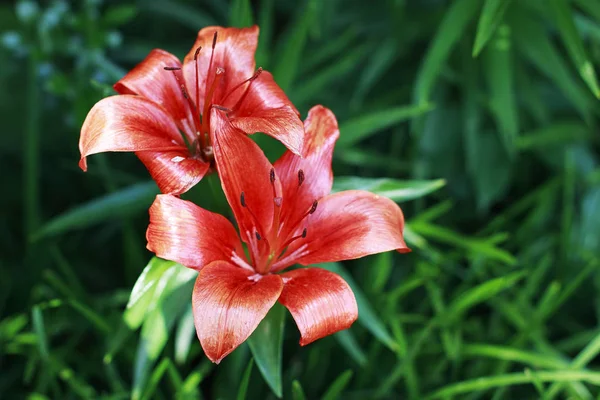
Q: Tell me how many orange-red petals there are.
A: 12